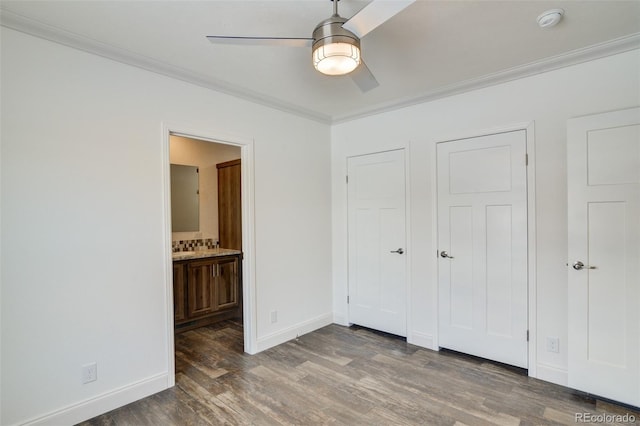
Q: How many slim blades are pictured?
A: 3